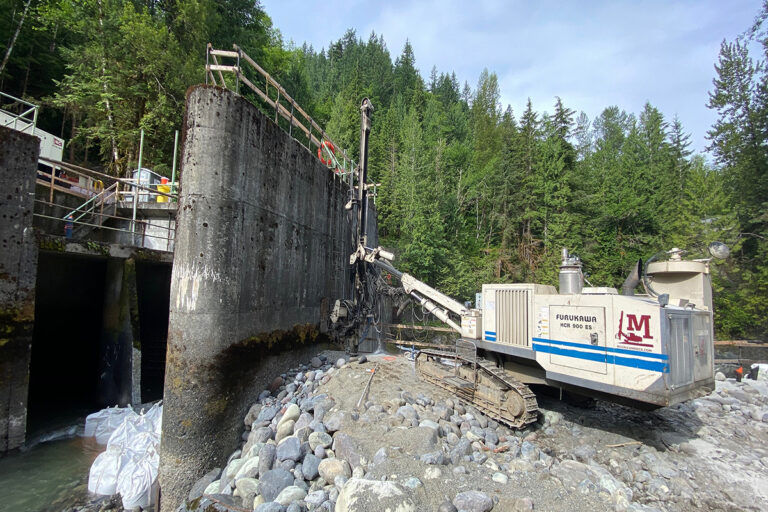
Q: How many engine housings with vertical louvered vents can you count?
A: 1